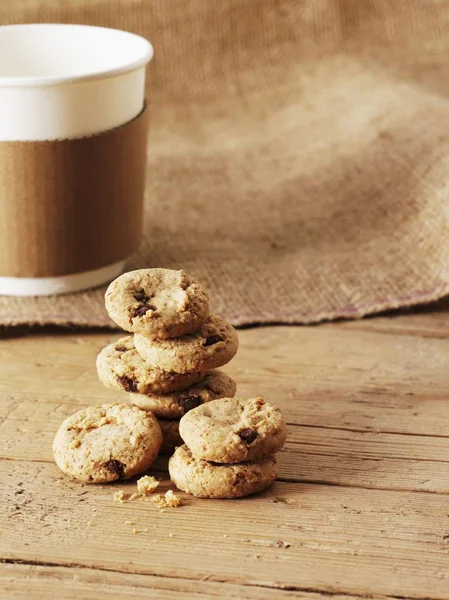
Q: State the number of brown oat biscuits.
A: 8